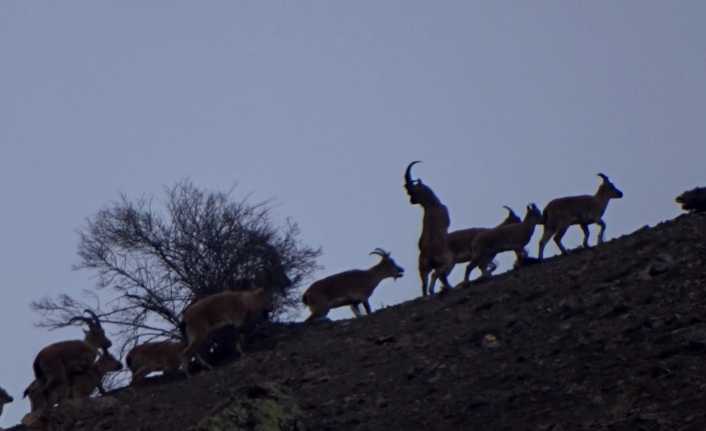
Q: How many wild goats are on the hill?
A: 10